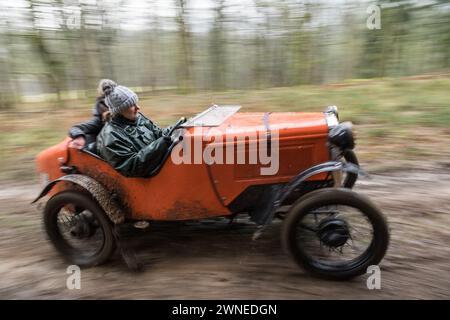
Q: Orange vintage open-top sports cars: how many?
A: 1